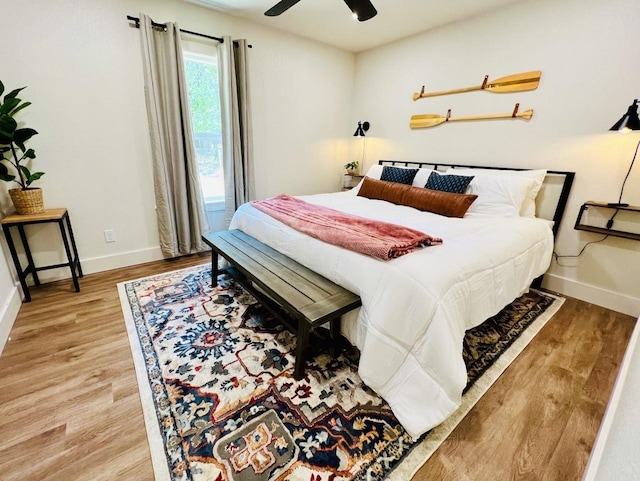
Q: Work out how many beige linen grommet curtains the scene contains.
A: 2